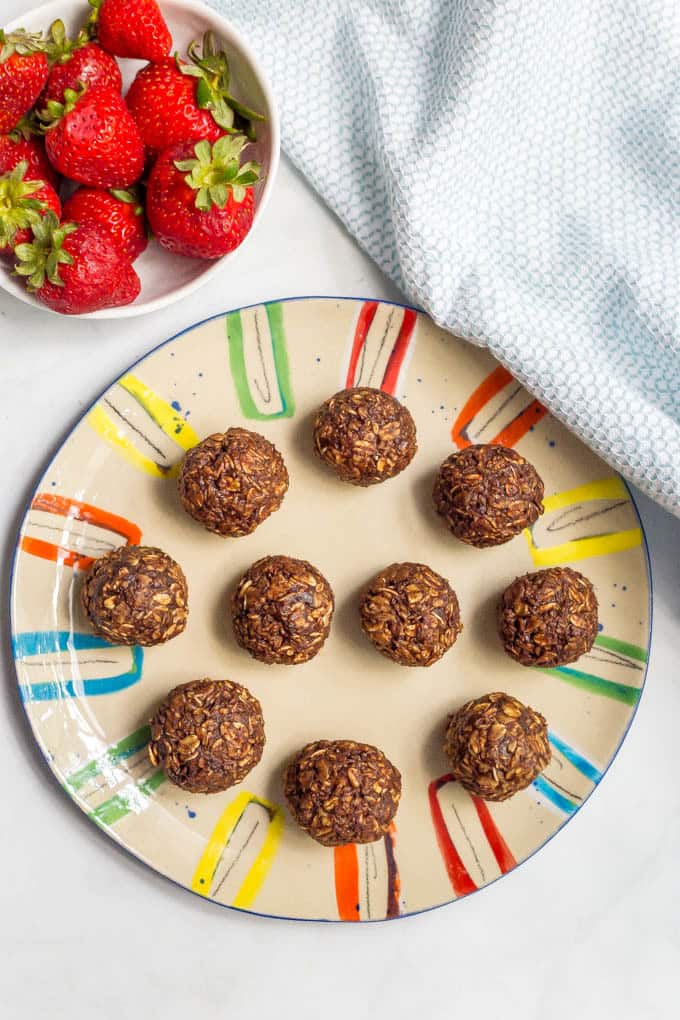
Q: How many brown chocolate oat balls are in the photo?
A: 10